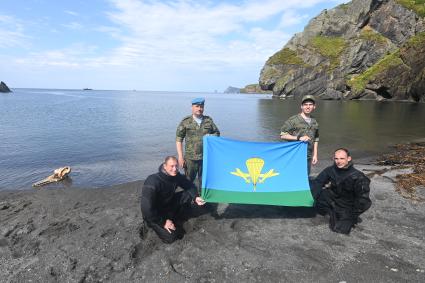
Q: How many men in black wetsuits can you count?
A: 2